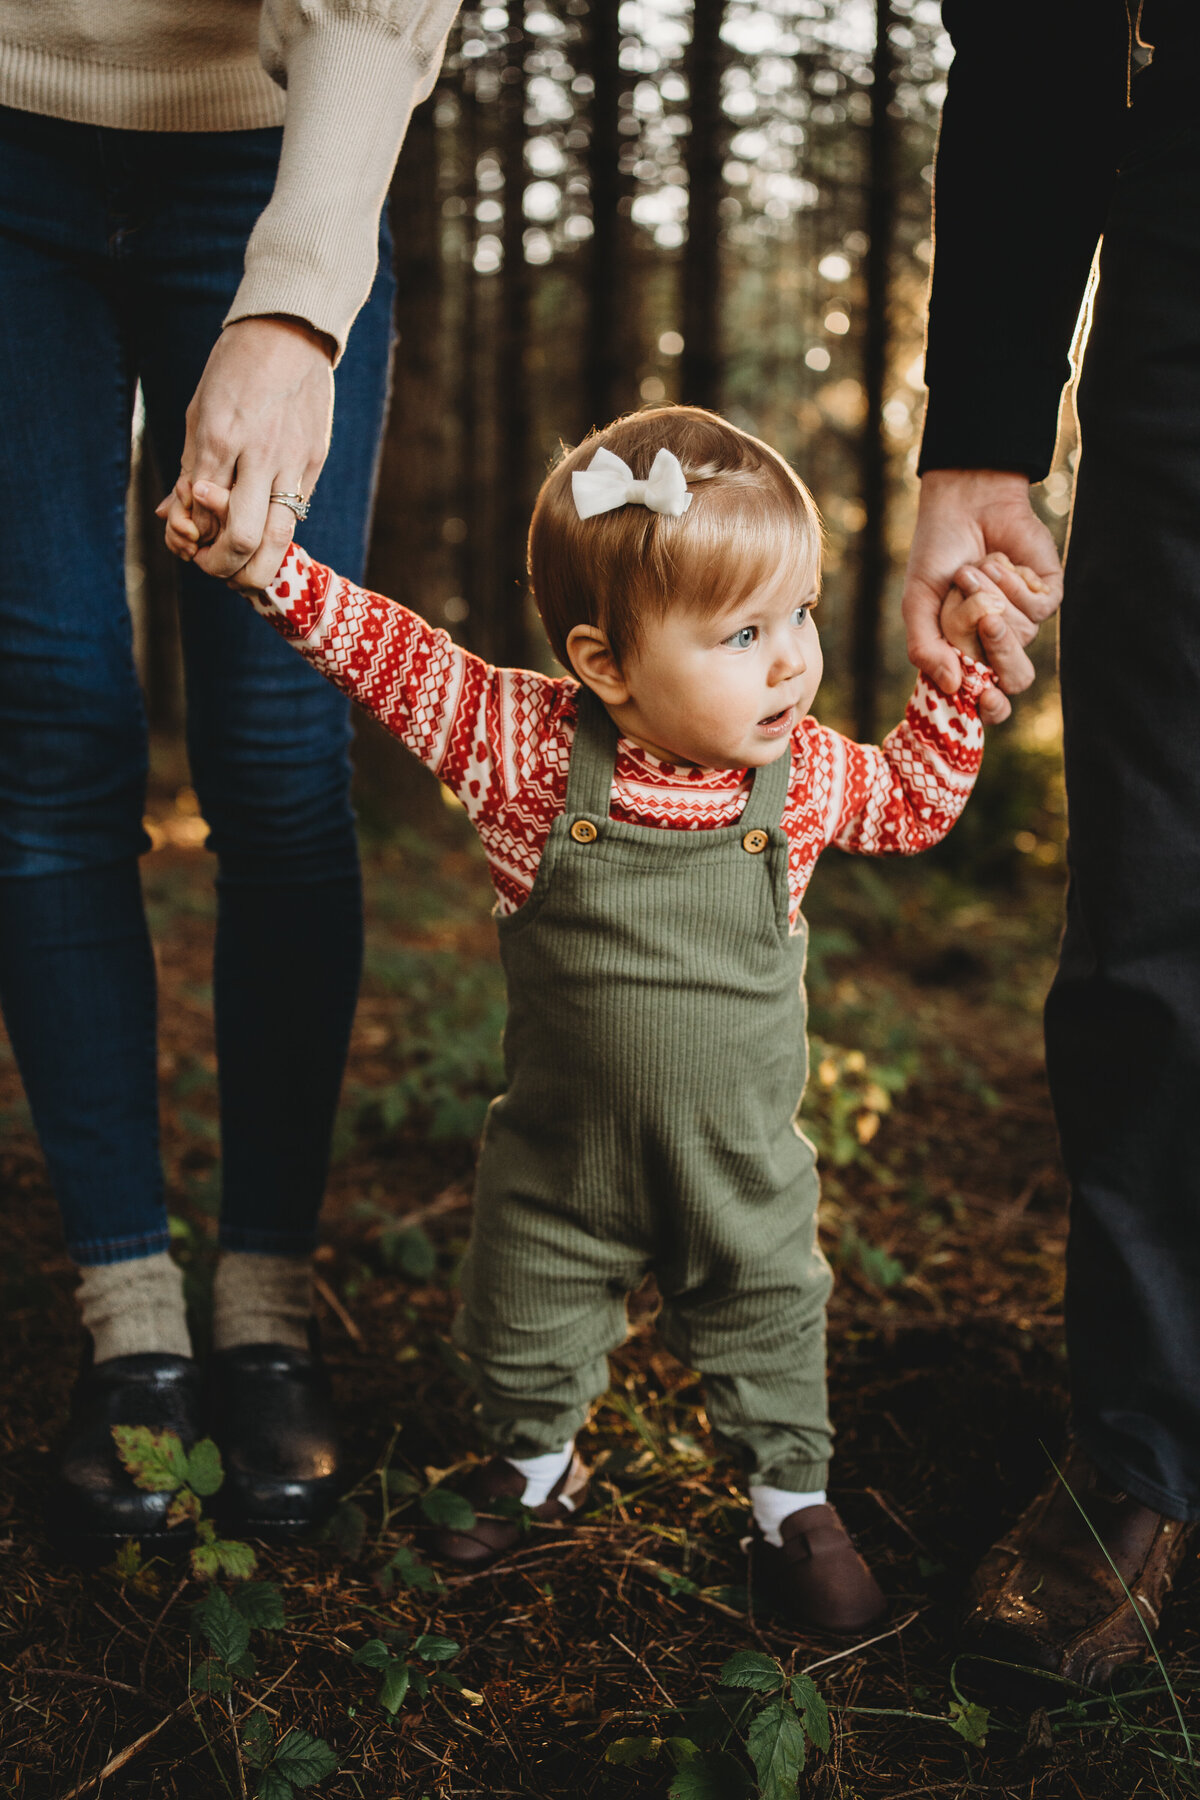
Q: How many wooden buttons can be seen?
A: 2